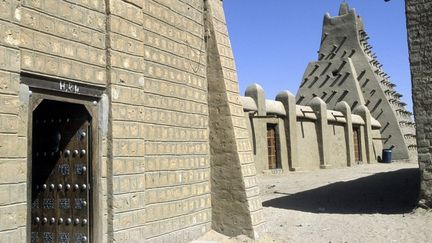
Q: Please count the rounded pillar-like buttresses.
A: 5